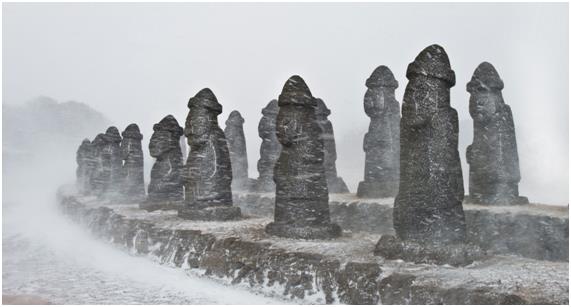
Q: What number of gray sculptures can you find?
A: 13